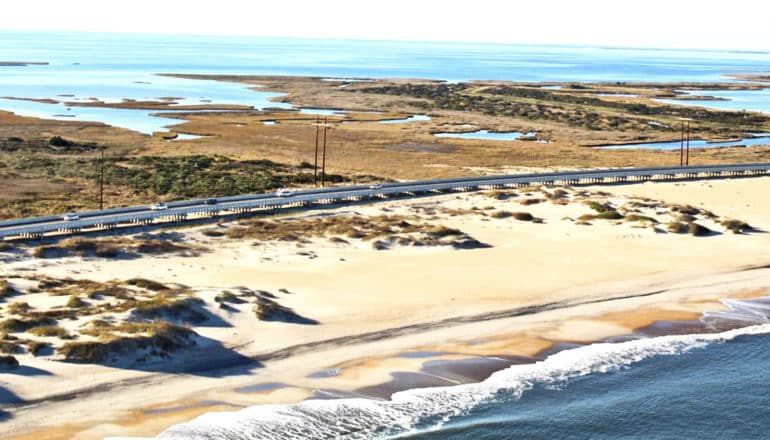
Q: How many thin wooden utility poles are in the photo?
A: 5